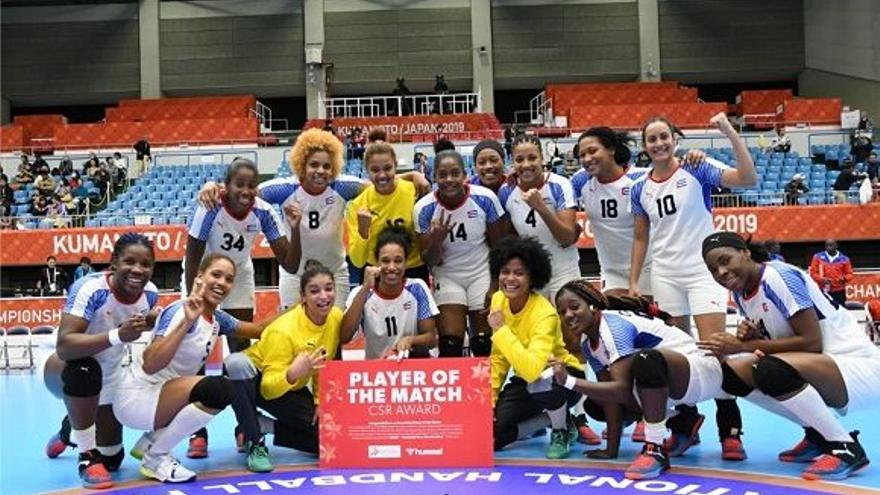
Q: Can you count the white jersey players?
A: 11